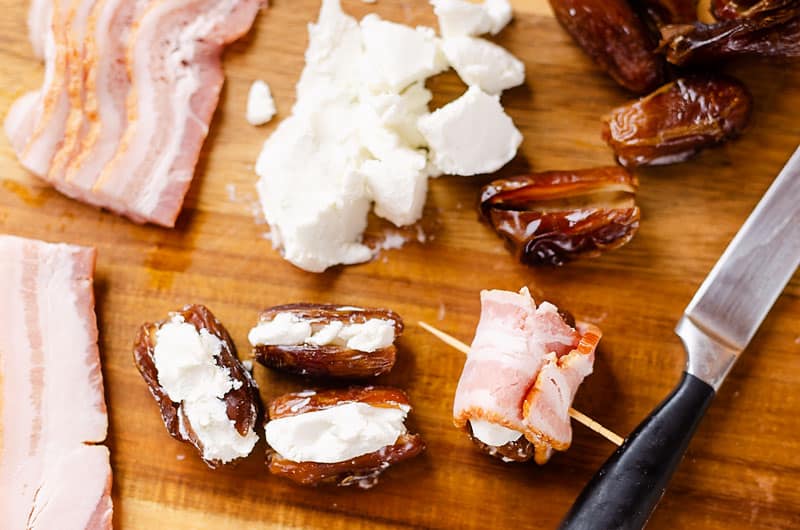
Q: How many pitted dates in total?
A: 5